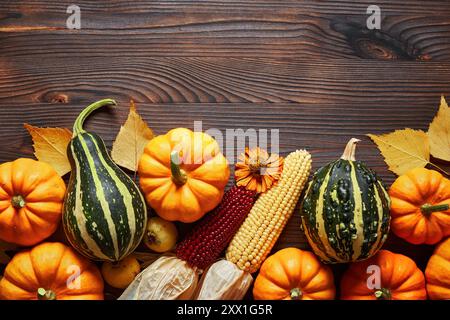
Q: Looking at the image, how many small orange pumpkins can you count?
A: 7